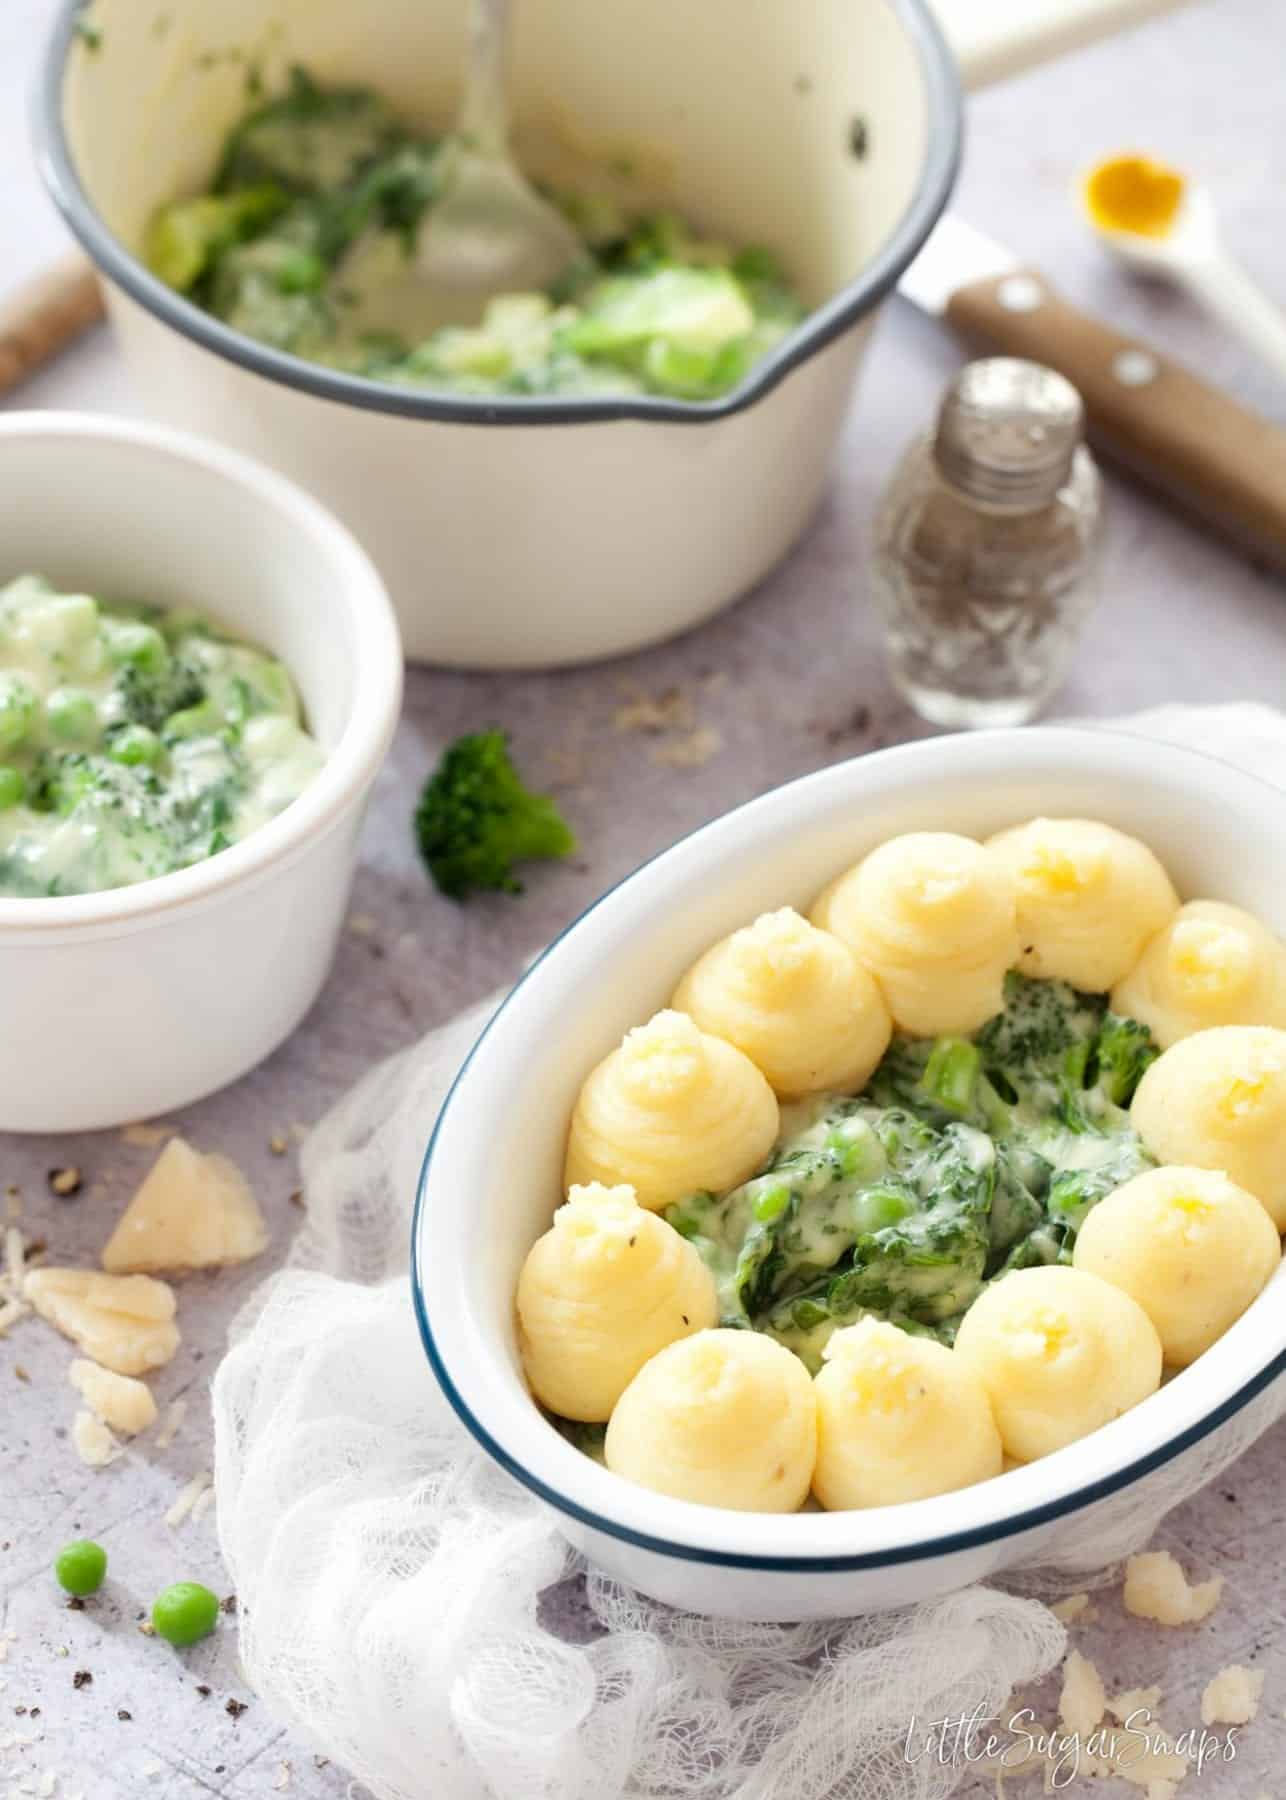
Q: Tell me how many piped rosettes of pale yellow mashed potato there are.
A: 11